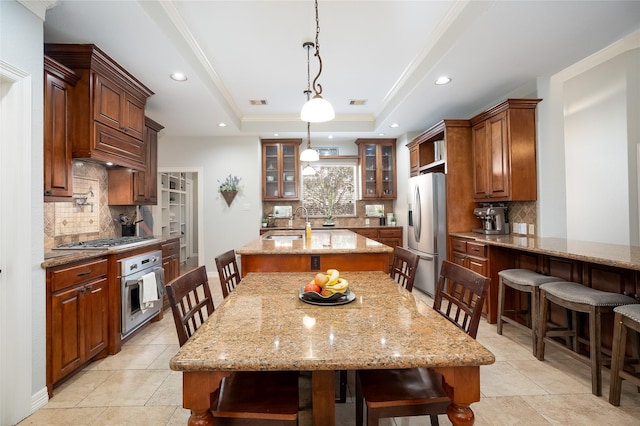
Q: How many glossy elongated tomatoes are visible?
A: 0